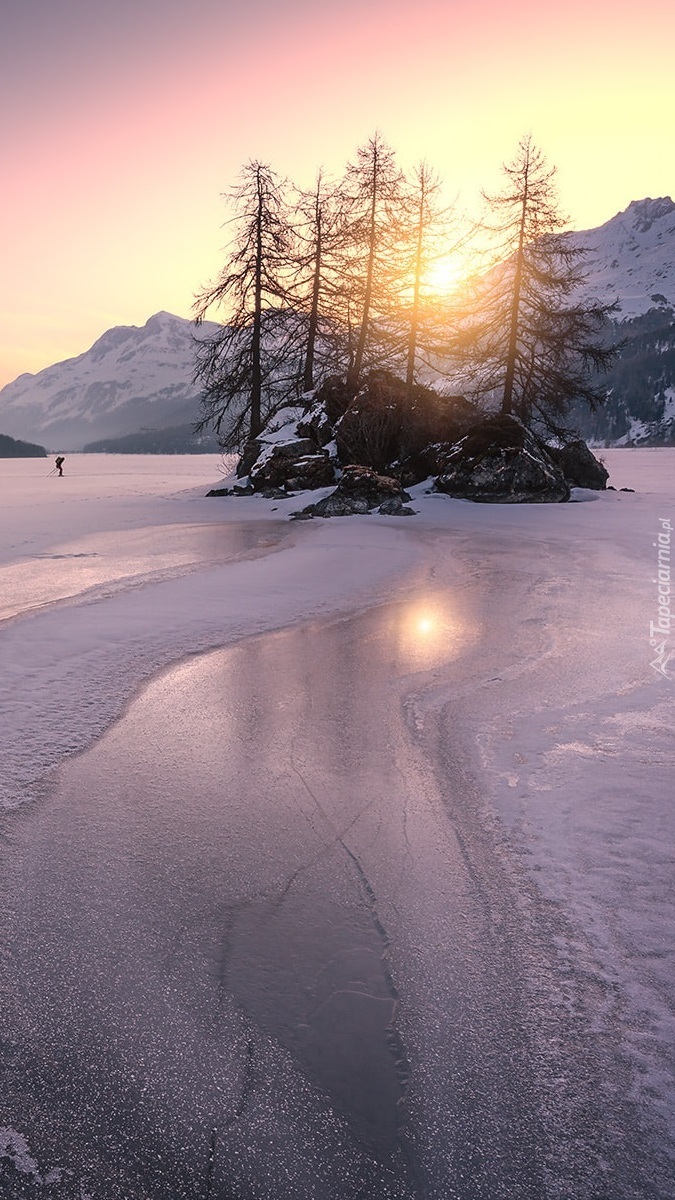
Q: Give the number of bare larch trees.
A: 5